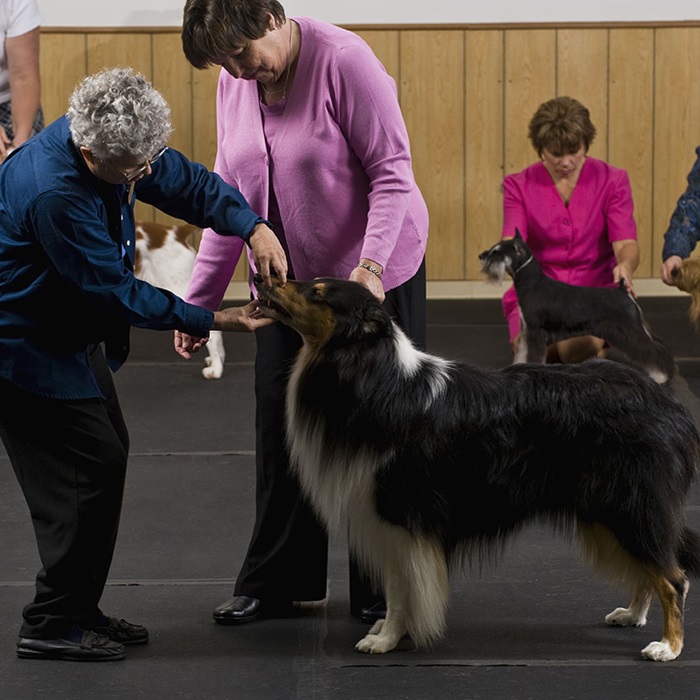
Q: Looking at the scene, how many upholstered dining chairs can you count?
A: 0